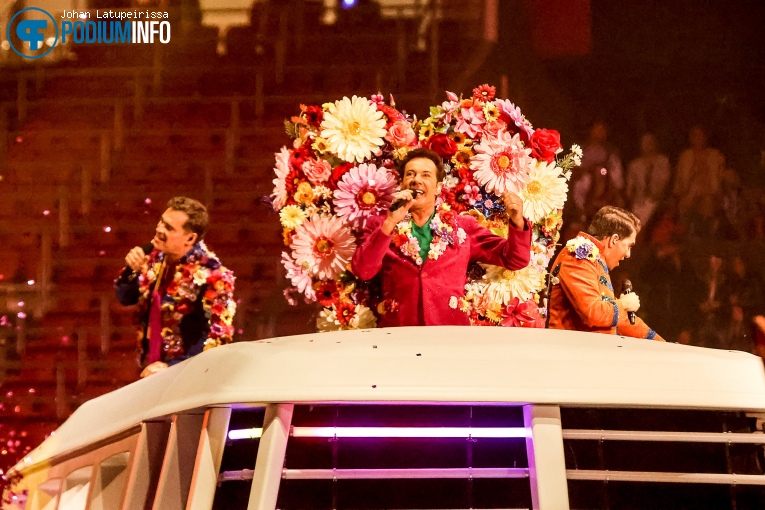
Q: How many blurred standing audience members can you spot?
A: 3